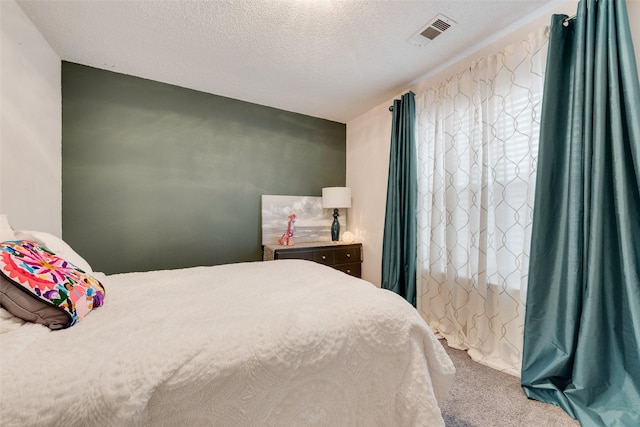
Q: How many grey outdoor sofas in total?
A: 0